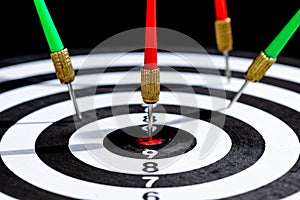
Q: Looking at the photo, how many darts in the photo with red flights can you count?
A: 2